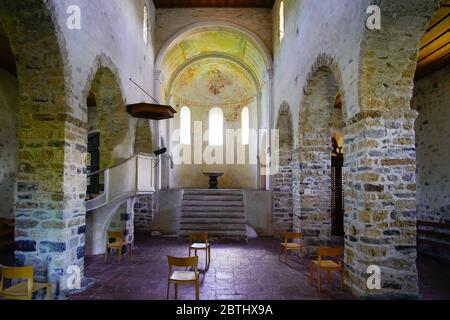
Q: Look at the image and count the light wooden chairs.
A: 6